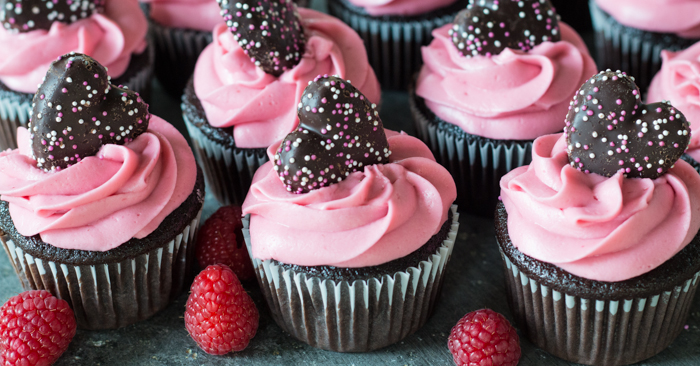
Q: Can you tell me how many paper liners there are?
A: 9